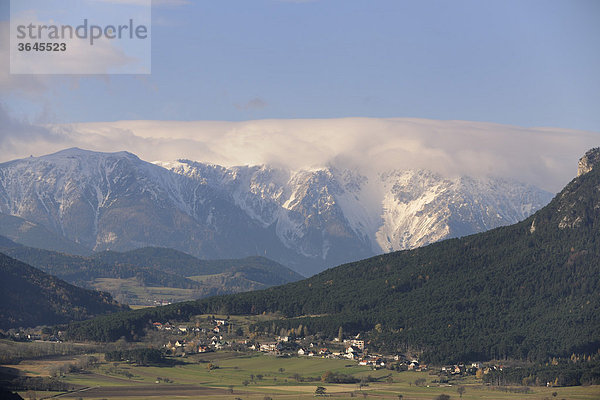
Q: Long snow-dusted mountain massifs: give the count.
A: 1